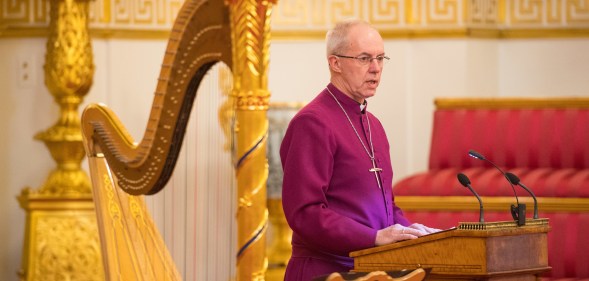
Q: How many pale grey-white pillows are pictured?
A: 0